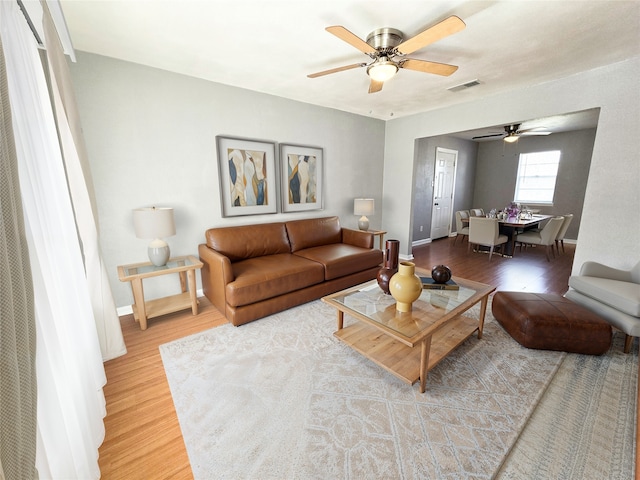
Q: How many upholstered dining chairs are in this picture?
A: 6